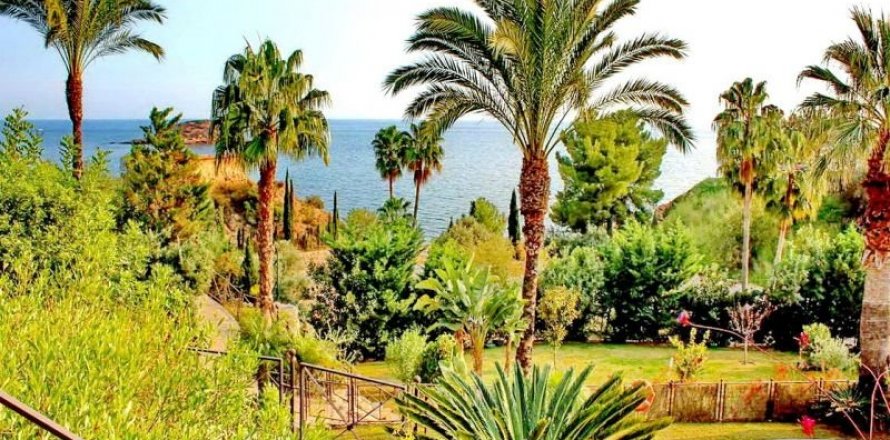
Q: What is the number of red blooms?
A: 3